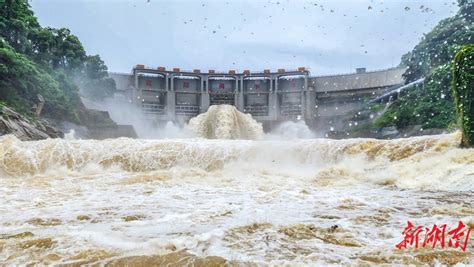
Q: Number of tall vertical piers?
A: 6